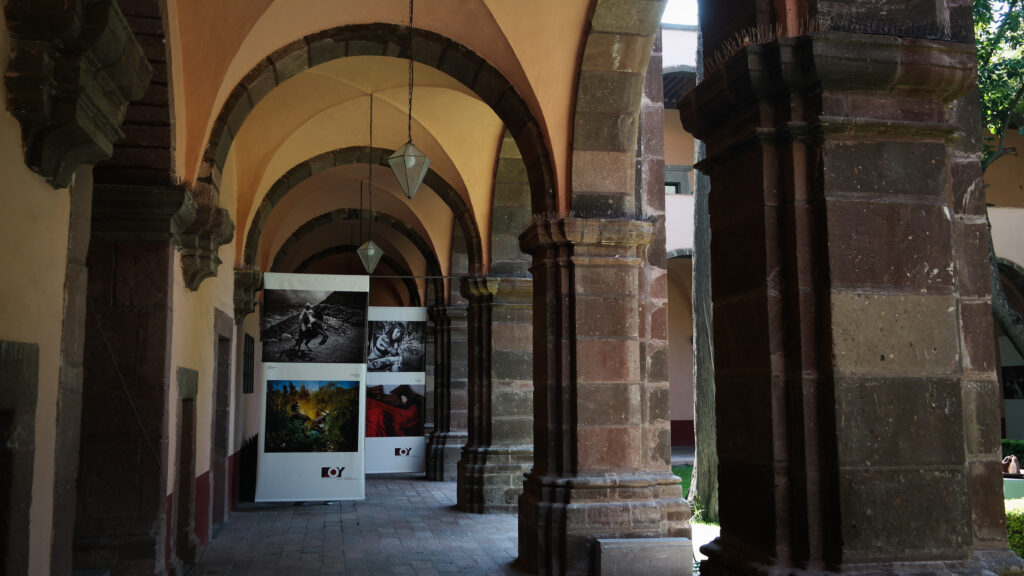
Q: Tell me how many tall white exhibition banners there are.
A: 2